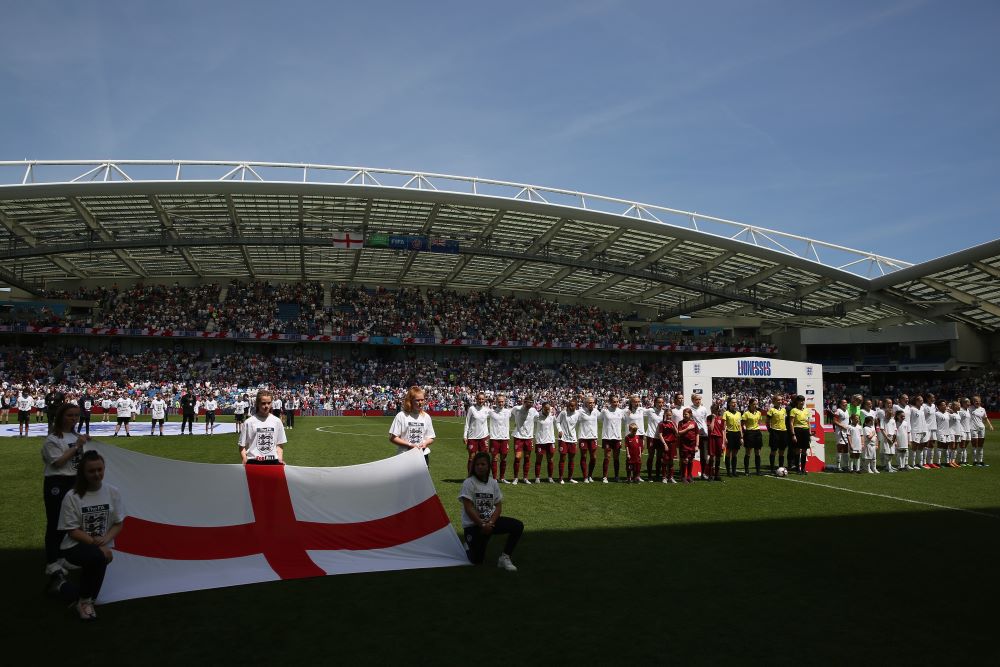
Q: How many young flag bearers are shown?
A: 5